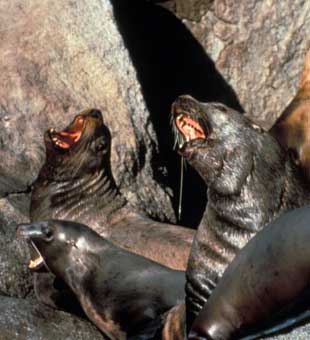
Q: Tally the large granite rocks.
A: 2